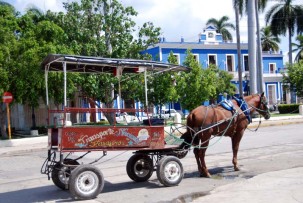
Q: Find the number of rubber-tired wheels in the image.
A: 4